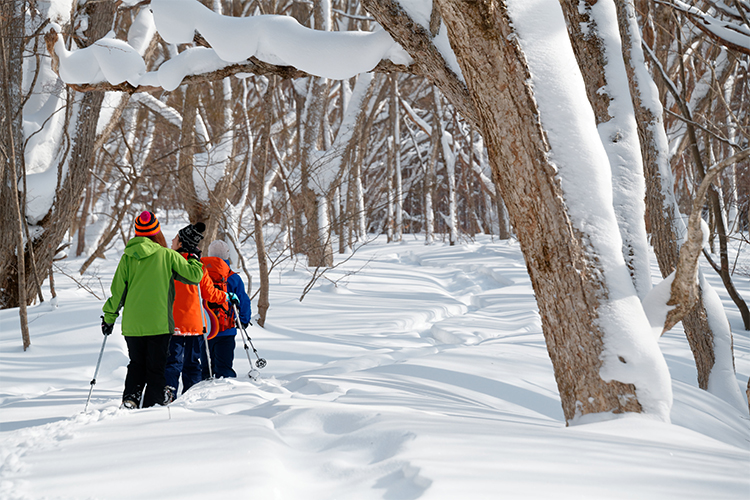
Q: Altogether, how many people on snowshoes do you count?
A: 3